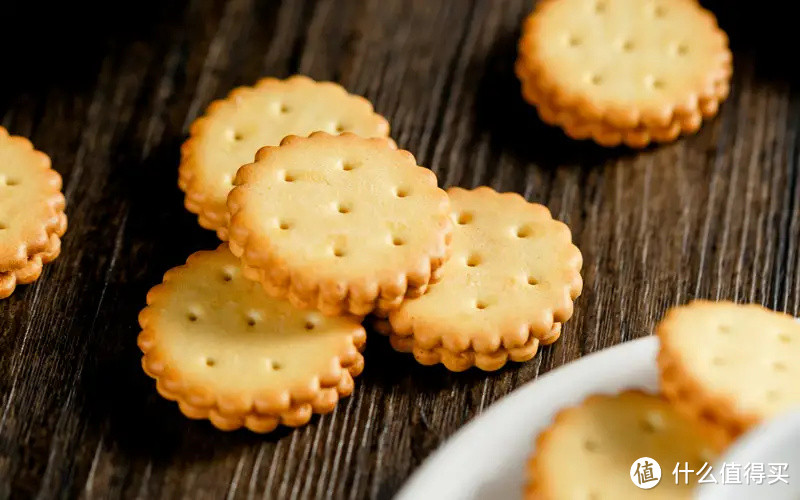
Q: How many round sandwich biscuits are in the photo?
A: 8